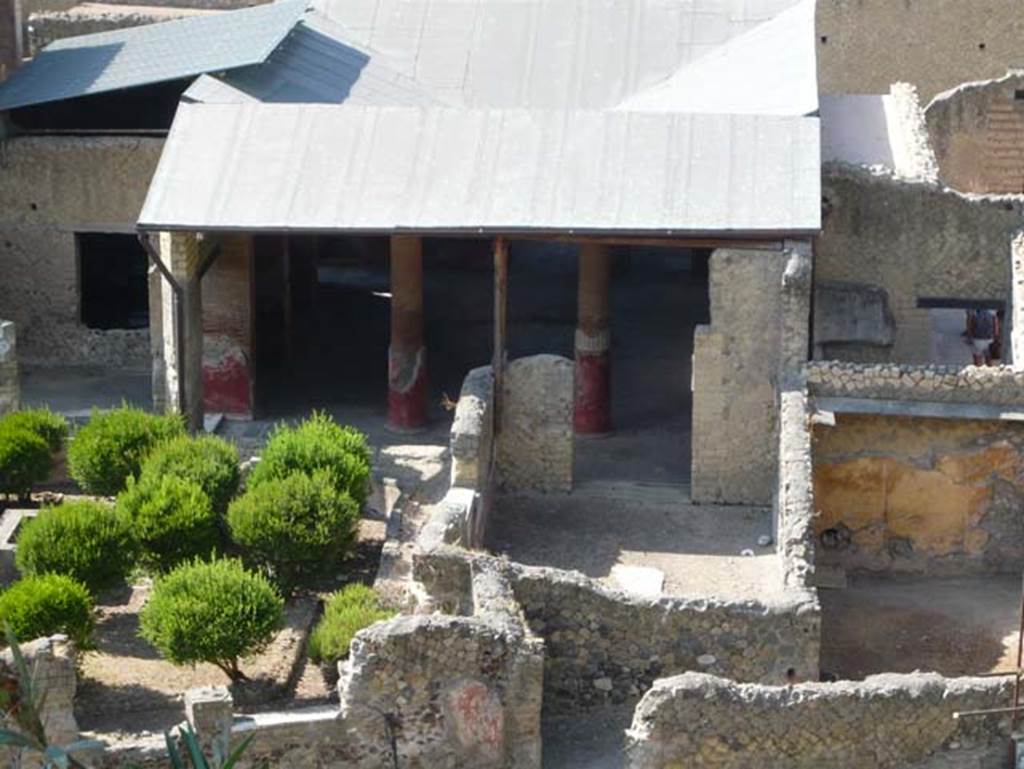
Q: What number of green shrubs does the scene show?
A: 11